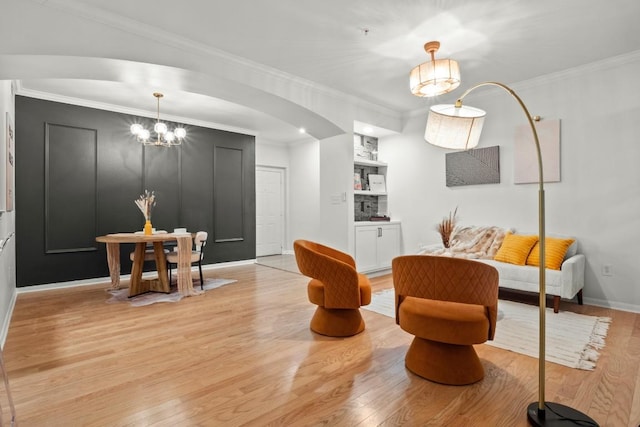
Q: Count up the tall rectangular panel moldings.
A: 3